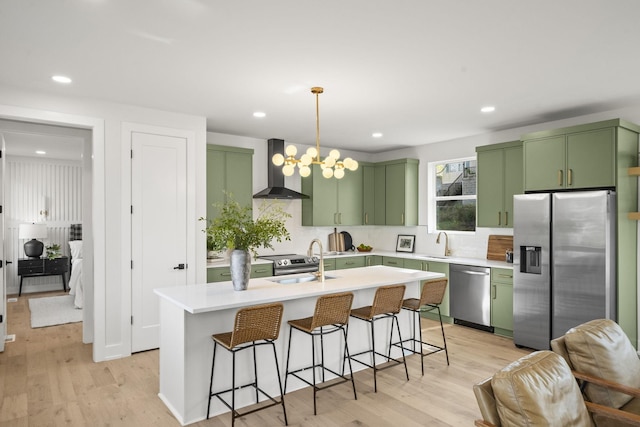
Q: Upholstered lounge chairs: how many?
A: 2